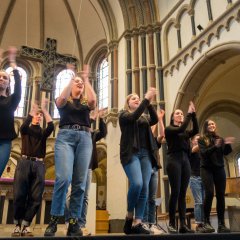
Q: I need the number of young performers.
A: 9